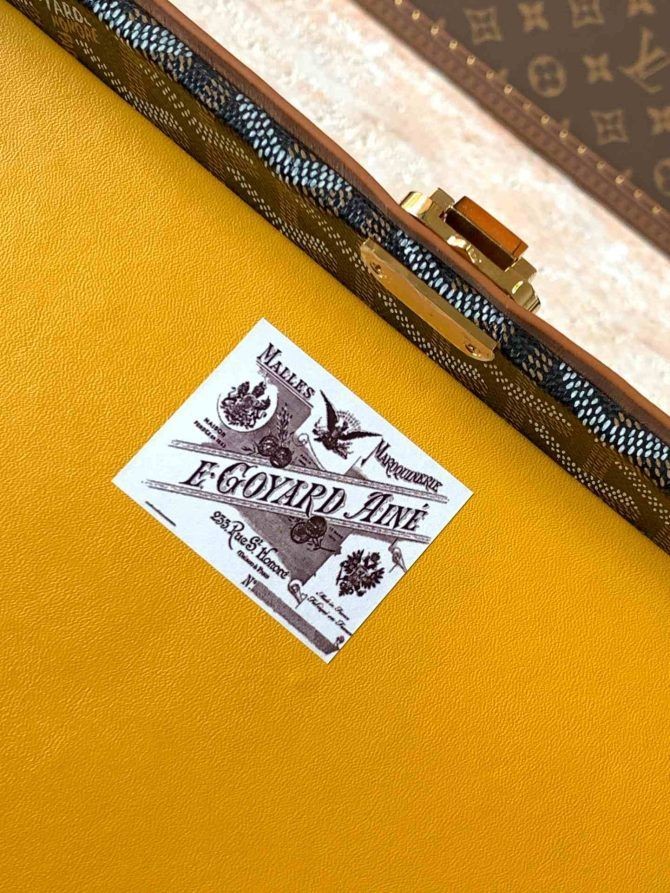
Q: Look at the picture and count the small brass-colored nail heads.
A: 15